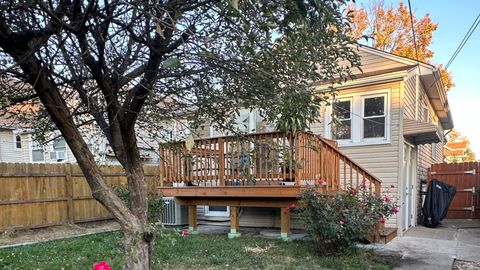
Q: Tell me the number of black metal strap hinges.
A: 0